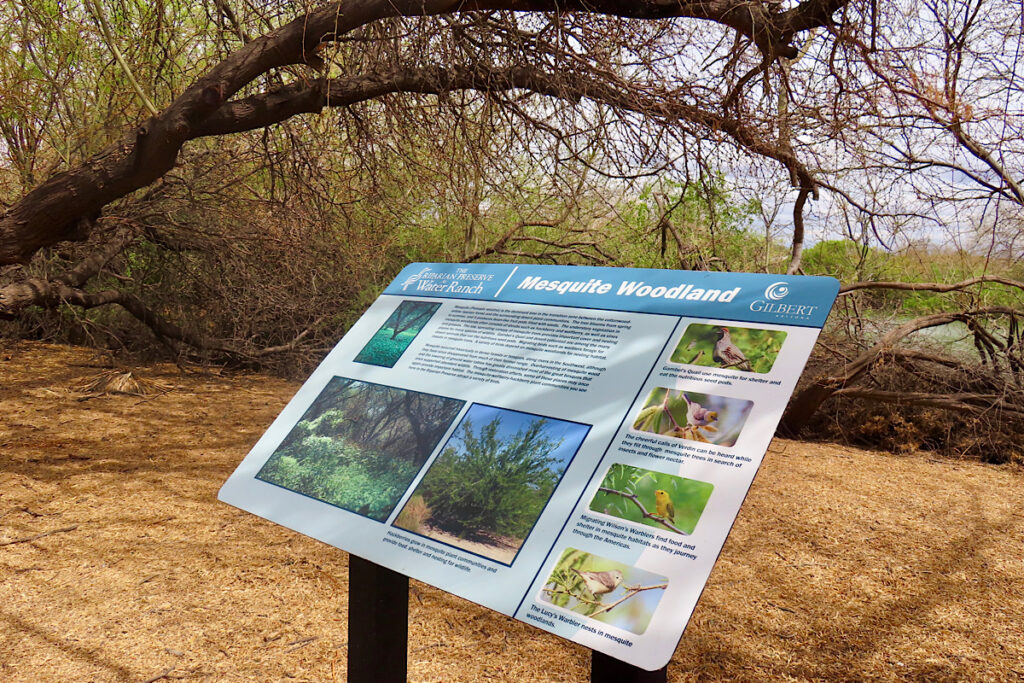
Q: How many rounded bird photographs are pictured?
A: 4